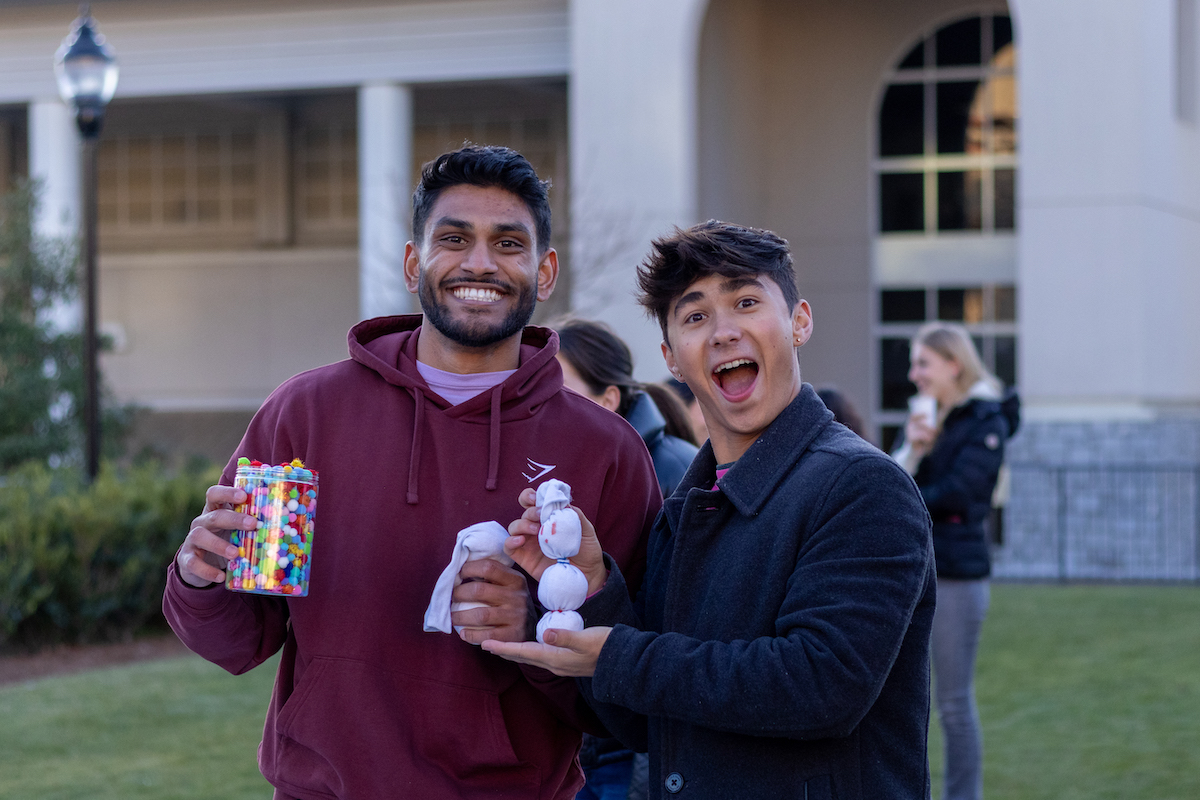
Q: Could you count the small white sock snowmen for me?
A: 1